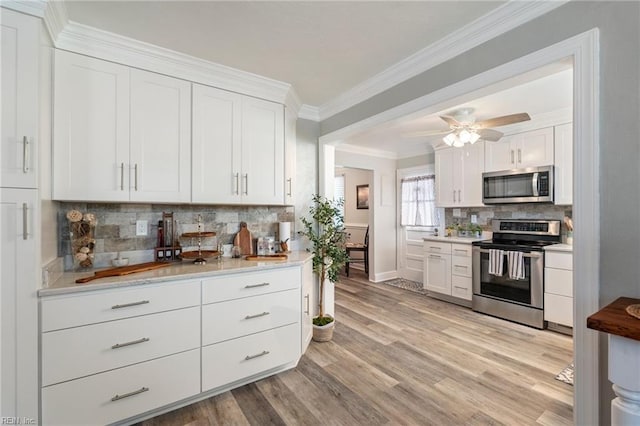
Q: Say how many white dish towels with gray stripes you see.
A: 2